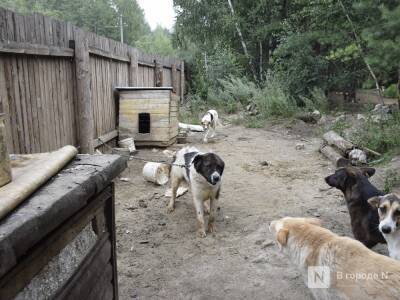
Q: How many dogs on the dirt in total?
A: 5